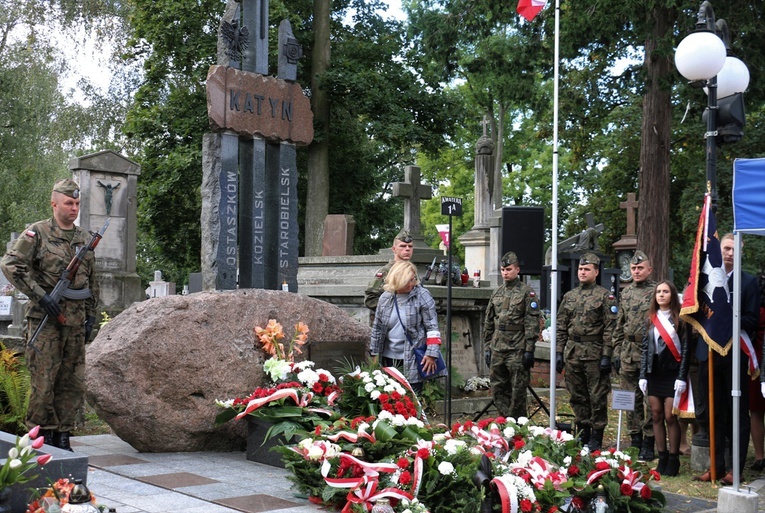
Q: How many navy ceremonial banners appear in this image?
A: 1